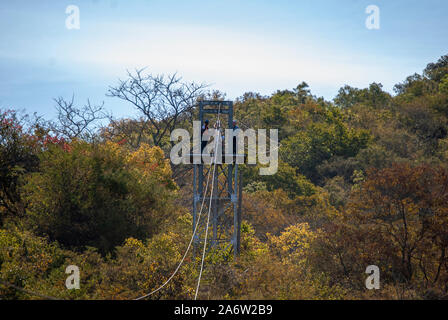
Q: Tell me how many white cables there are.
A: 2